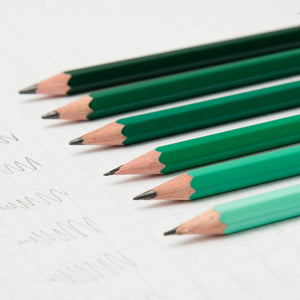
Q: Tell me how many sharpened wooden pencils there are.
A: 6